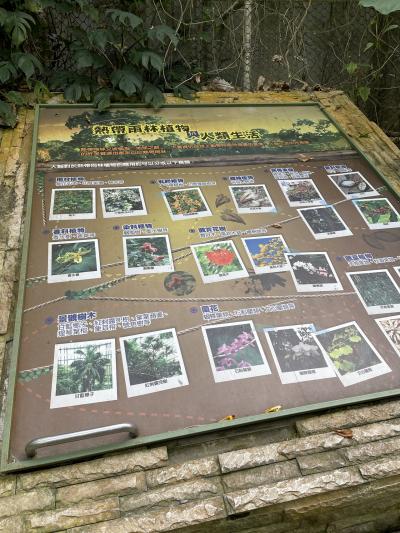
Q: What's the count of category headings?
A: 11